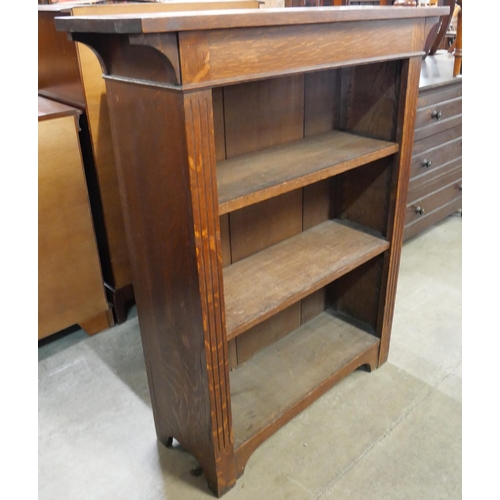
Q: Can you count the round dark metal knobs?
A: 3